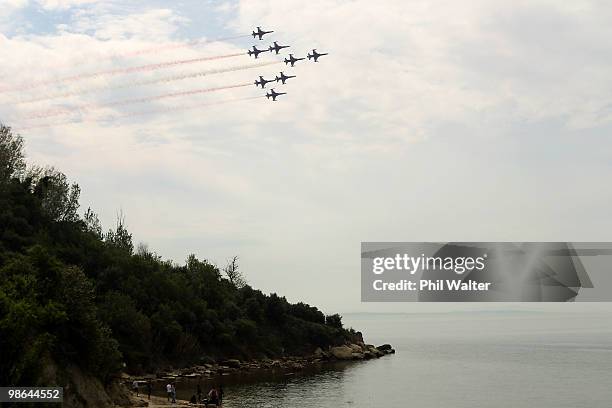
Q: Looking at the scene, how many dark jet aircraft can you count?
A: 8